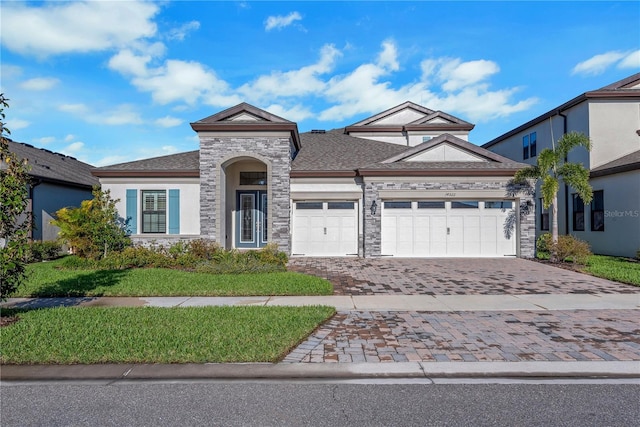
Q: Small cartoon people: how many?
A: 0